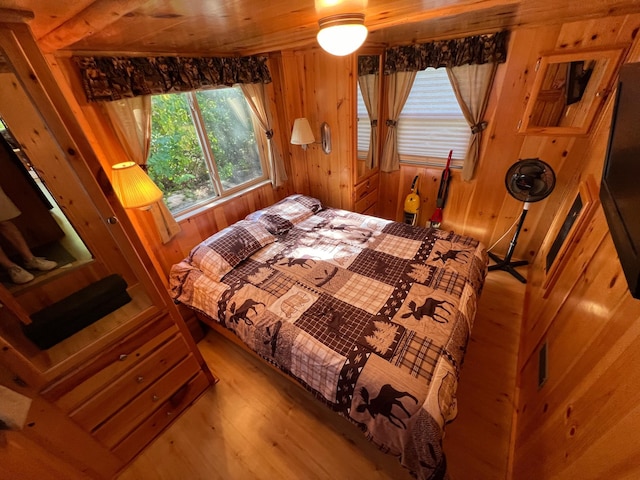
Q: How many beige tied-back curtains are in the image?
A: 4